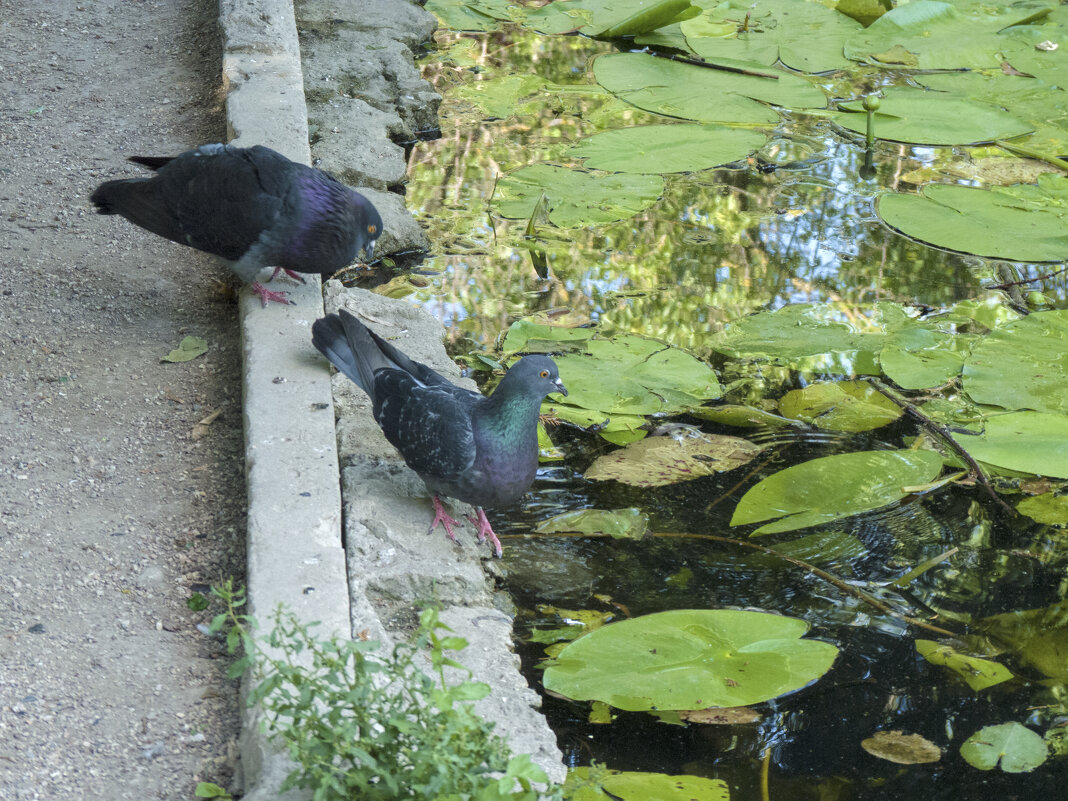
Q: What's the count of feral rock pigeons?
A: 2